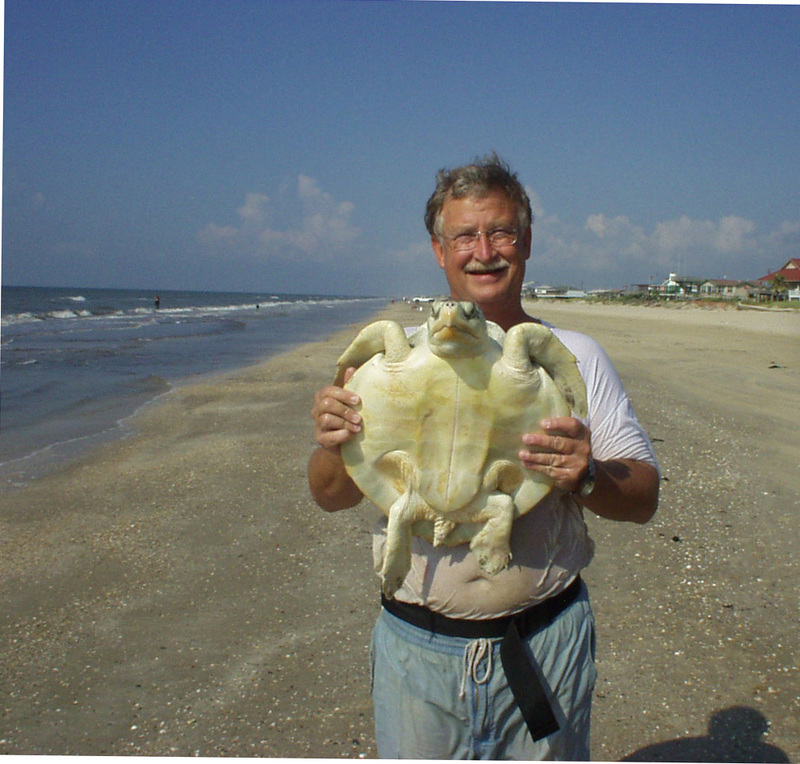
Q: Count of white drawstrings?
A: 1